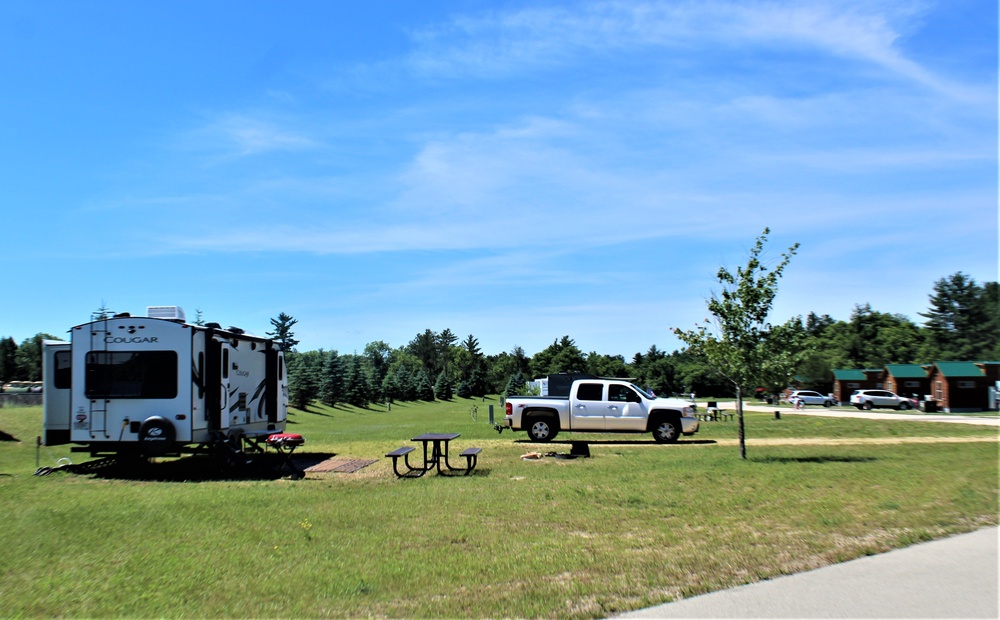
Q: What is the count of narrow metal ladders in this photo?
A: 1